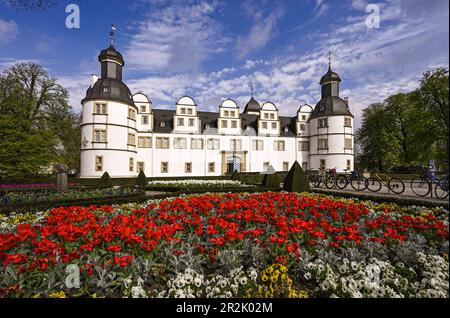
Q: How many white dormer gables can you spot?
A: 5